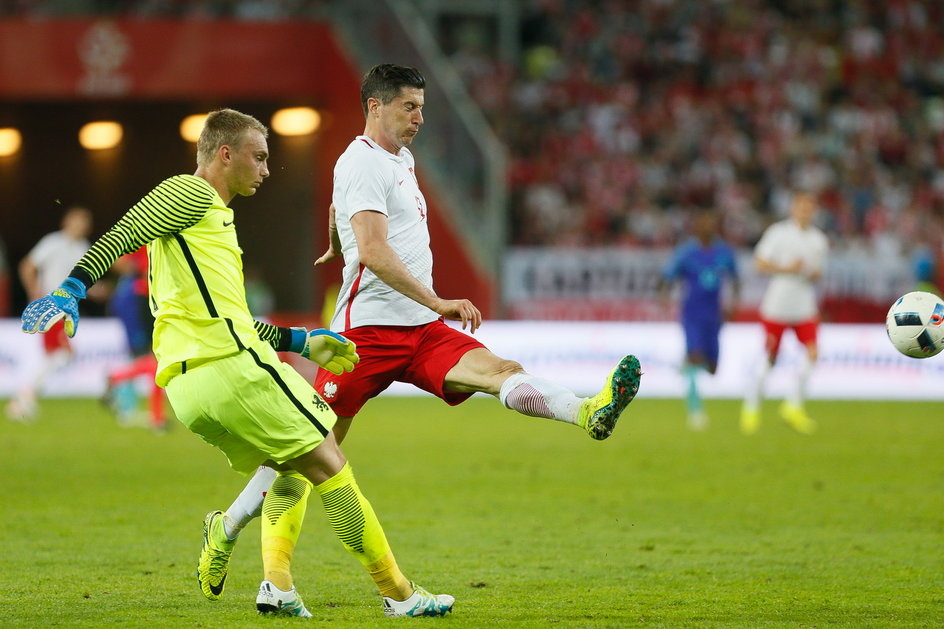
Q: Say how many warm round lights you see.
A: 4